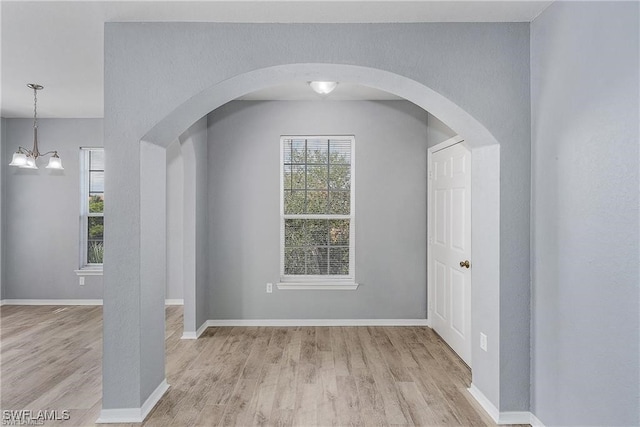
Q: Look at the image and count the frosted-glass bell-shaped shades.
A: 3